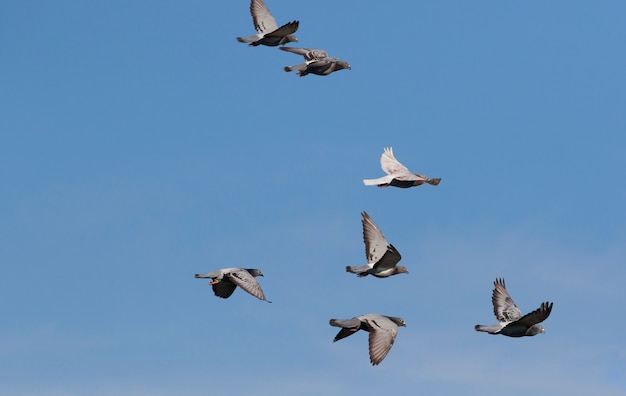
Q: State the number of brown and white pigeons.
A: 1